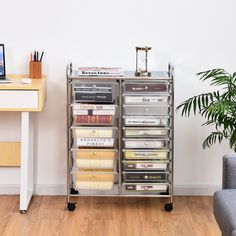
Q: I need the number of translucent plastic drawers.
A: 15